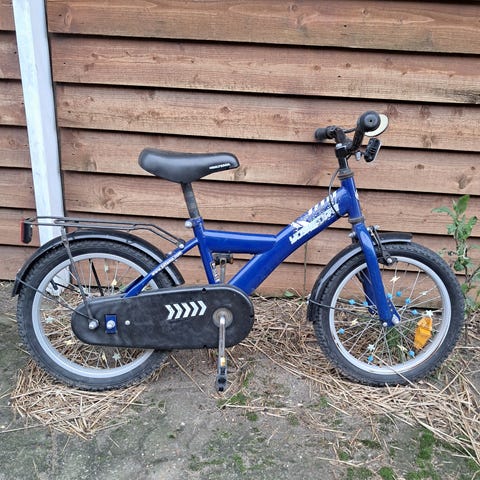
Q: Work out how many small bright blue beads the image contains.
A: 9